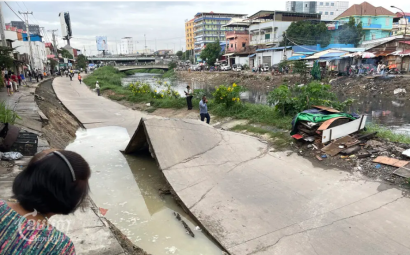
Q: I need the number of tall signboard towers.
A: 2